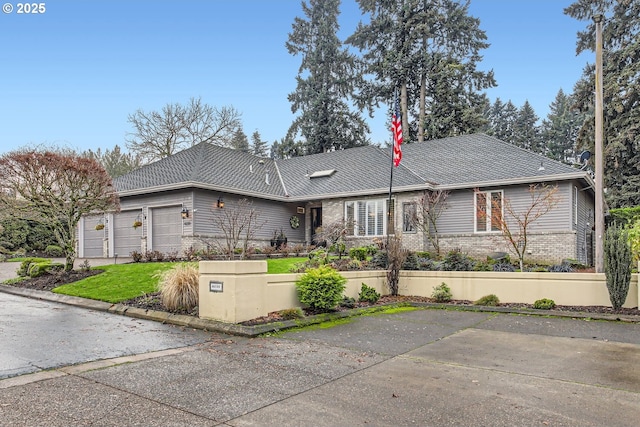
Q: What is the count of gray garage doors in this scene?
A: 3